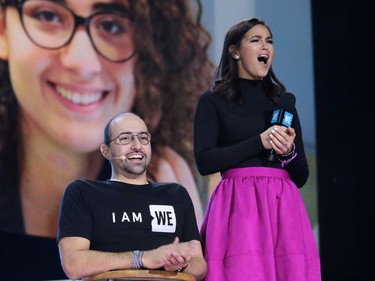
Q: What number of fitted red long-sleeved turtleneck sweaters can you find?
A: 0